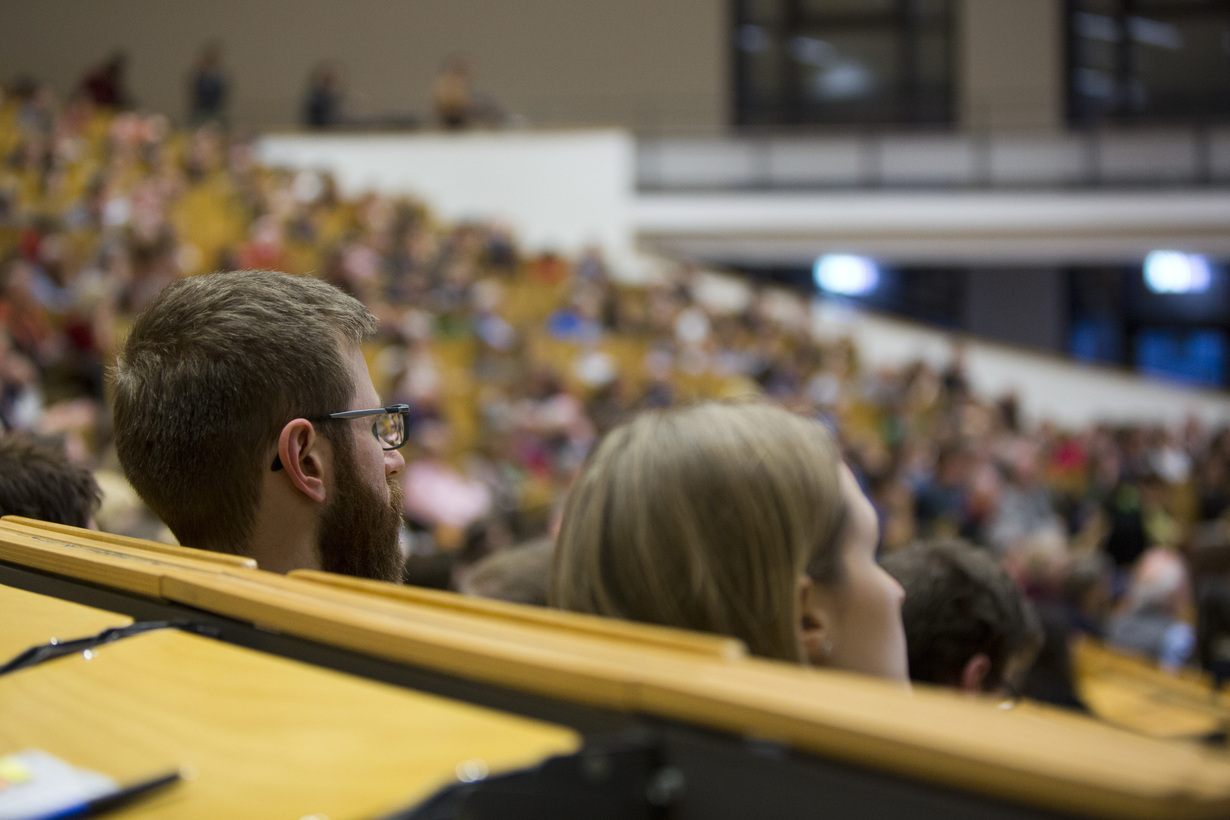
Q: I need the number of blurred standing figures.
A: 4